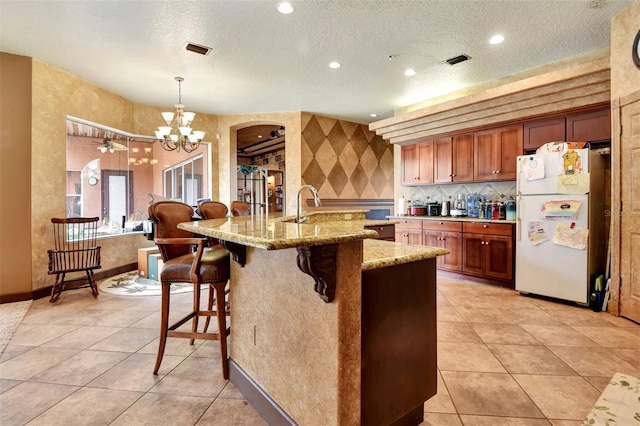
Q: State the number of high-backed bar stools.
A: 3